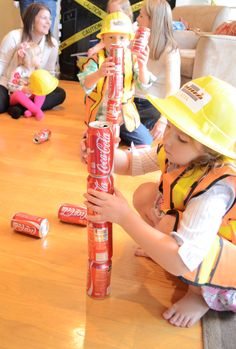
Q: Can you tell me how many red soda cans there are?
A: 12